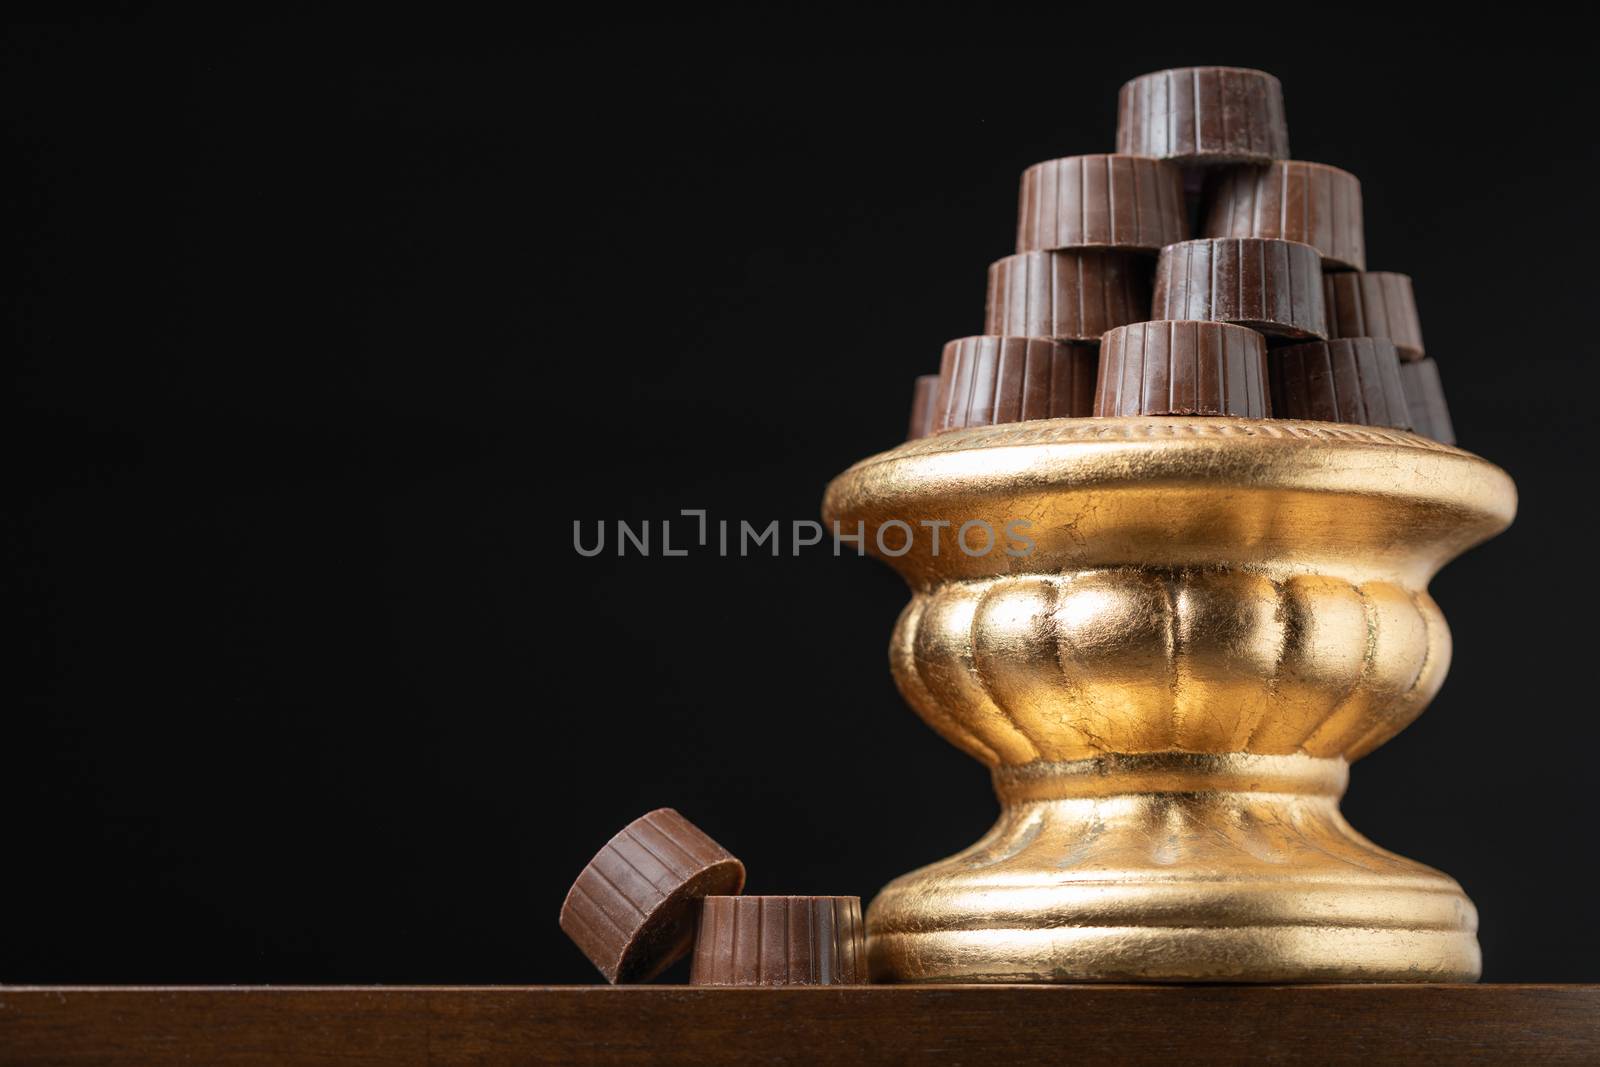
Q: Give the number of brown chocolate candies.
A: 13